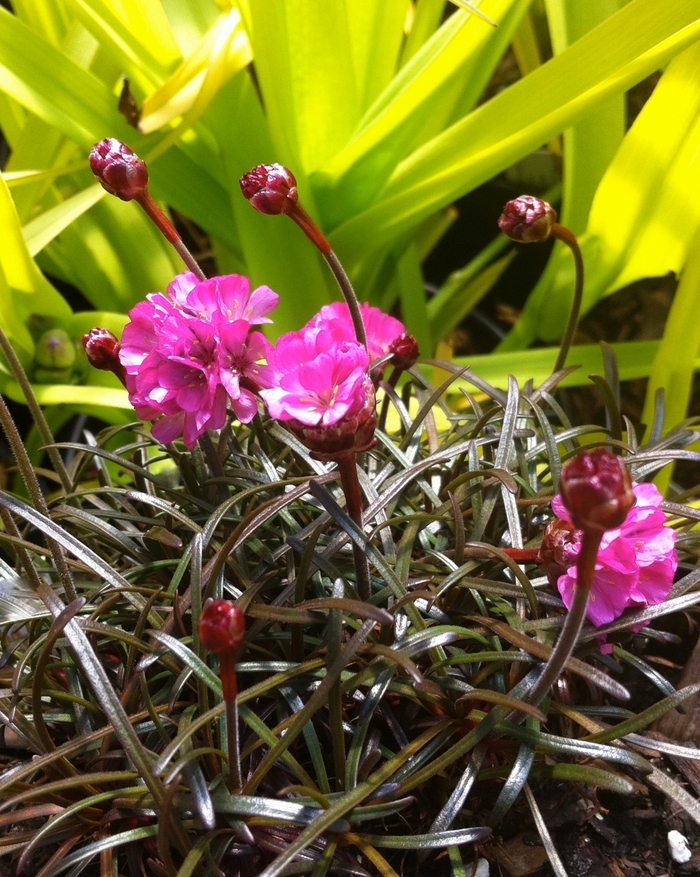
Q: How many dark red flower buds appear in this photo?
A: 7